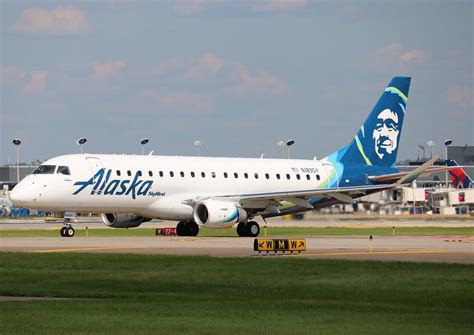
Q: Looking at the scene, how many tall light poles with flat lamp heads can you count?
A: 8